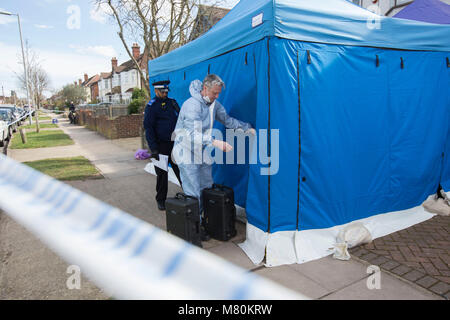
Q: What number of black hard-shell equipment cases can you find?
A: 2